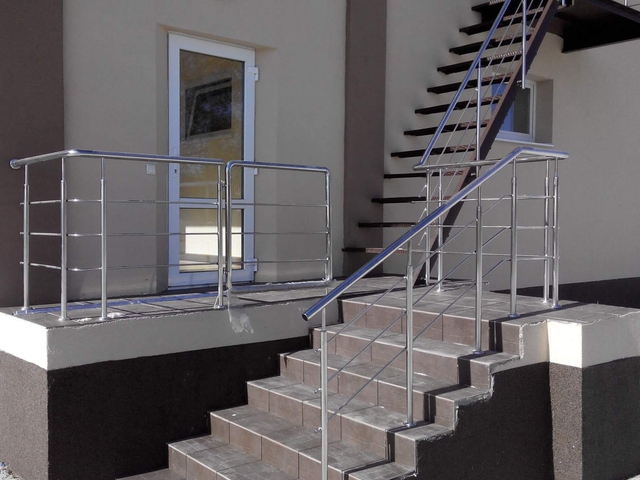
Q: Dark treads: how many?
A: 12